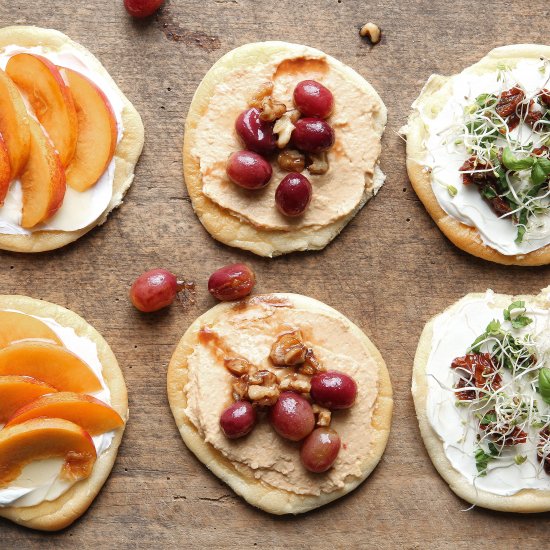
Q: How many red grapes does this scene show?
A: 12